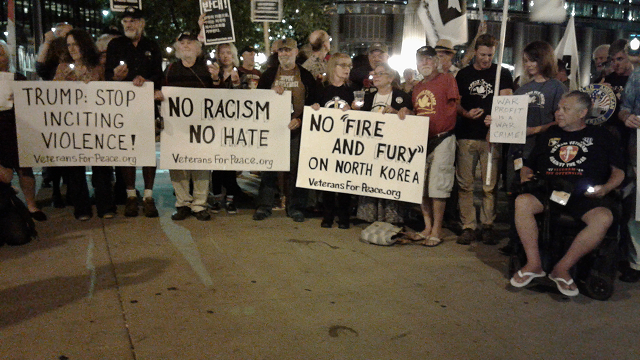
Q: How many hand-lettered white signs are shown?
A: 4